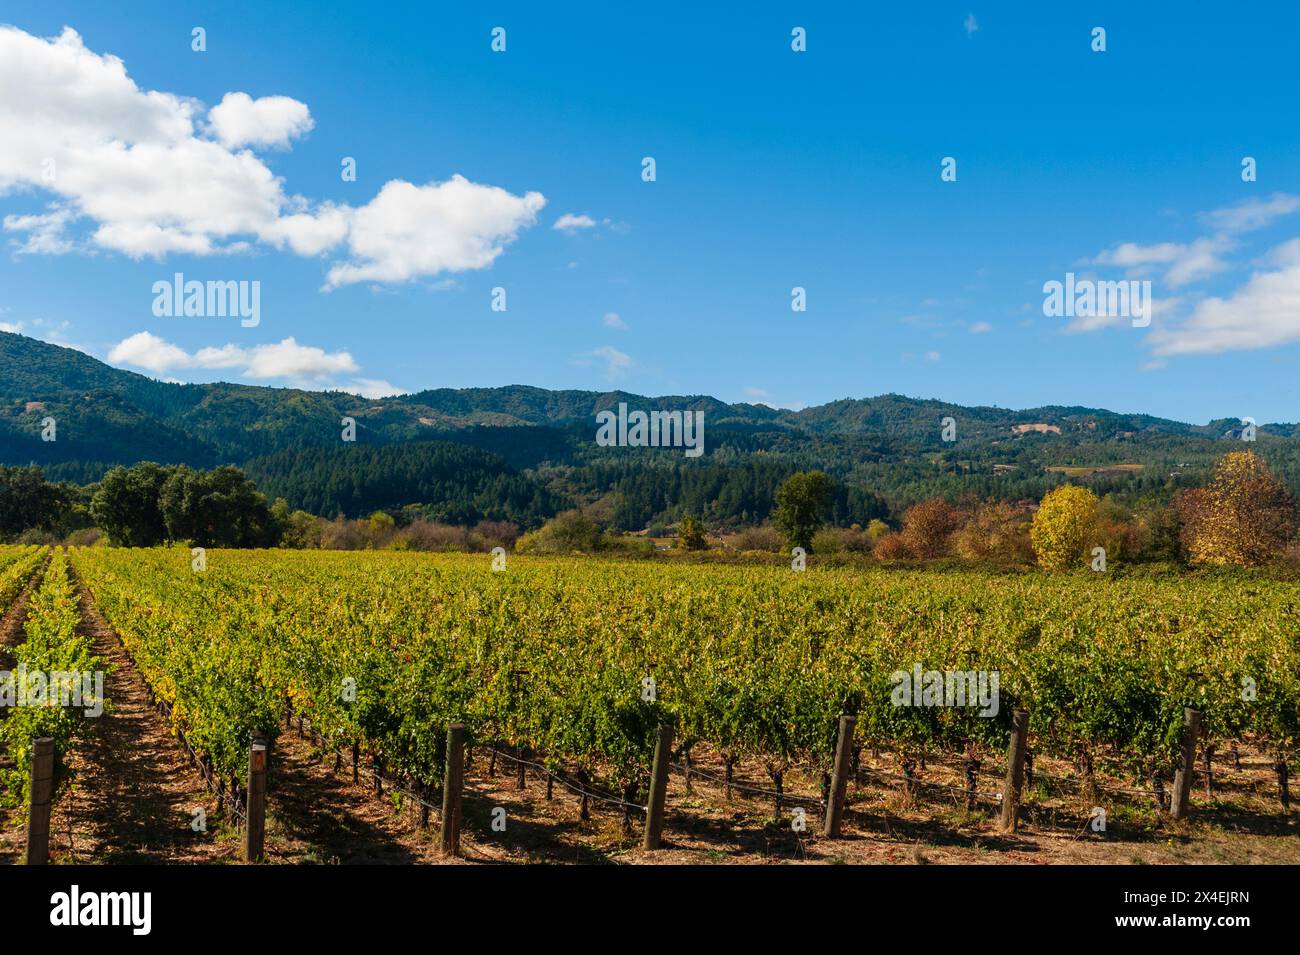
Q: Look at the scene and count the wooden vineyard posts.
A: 7